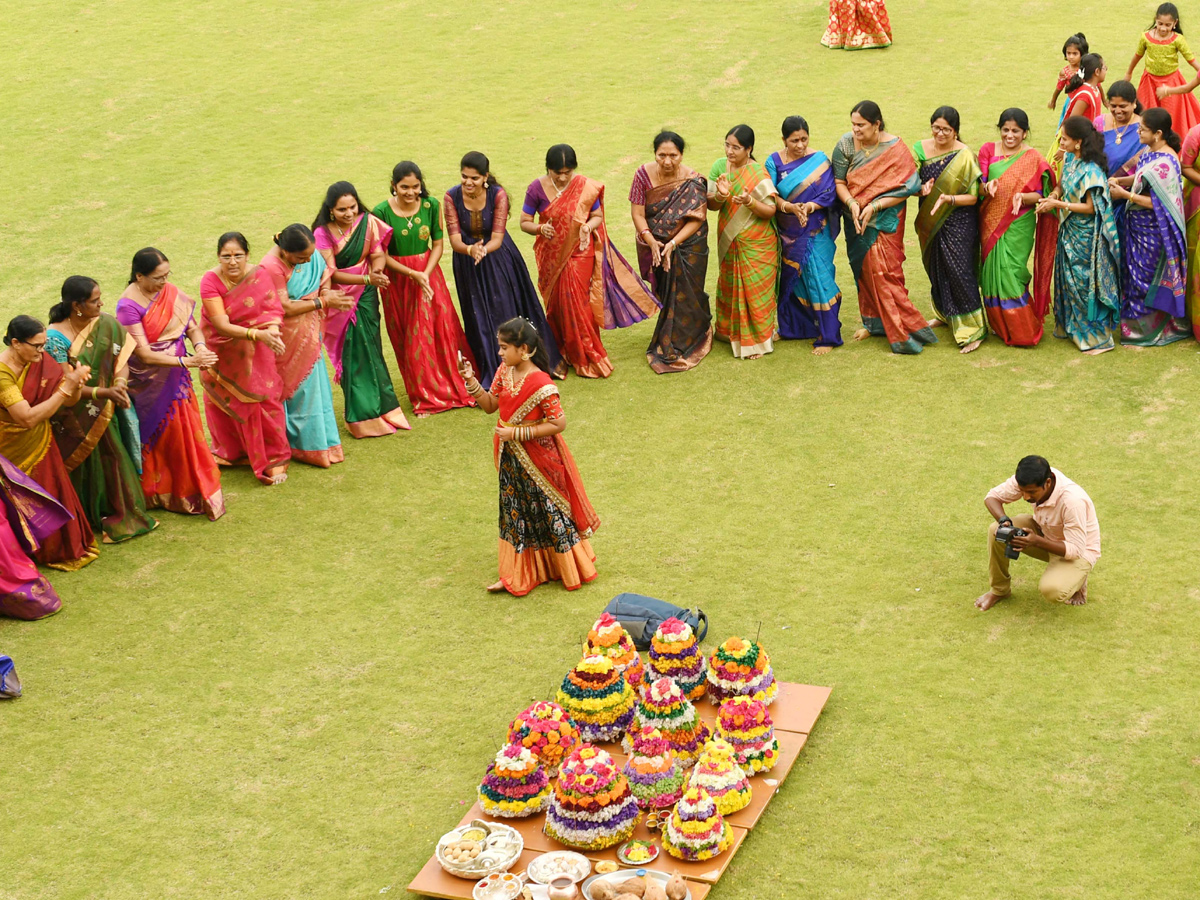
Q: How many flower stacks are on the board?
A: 12